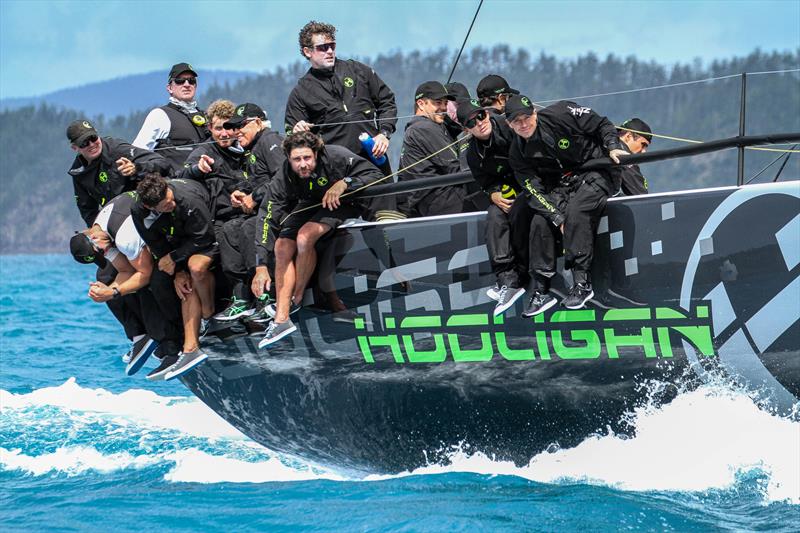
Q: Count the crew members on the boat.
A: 14